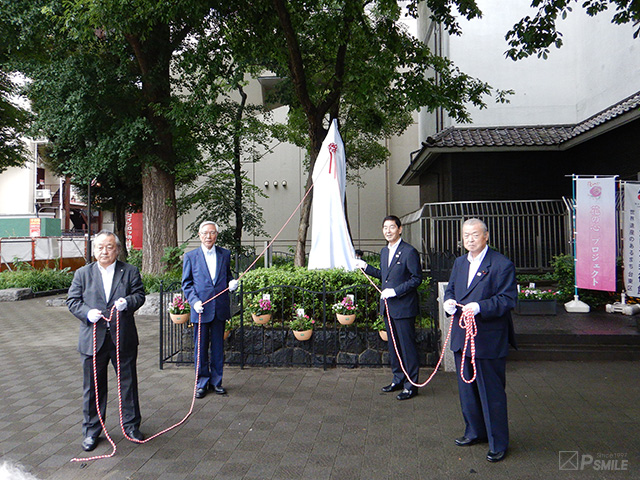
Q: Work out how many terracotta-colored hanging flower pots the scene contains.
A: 6